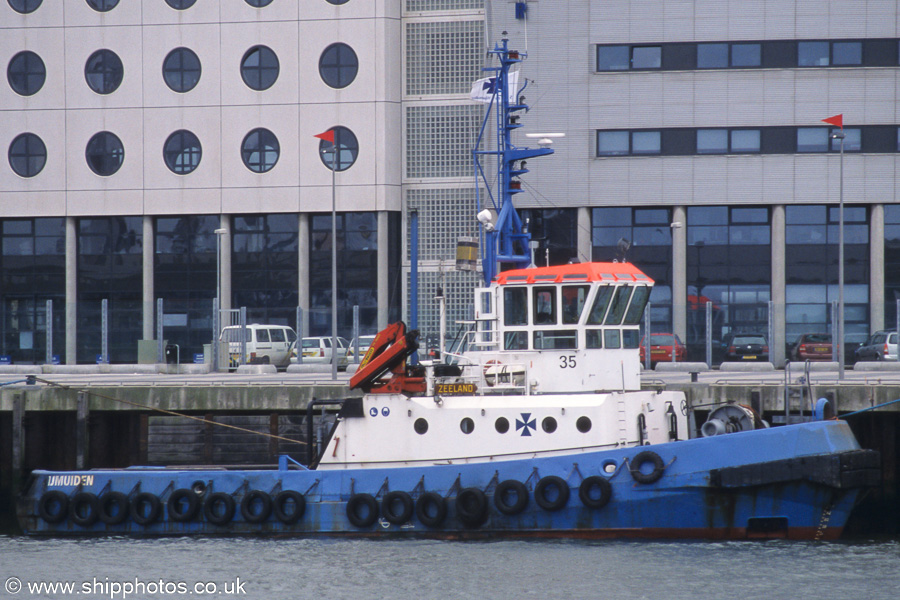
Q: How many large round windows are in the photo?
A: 15